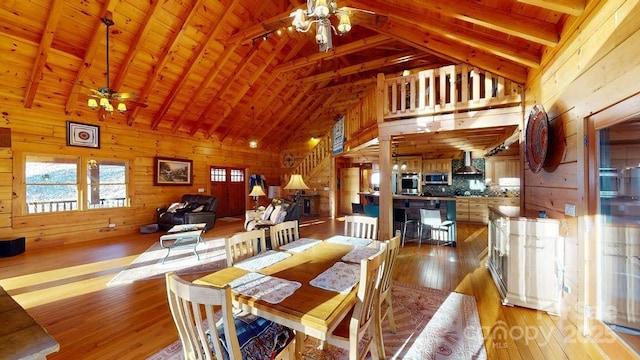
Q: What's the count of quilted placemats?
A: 6